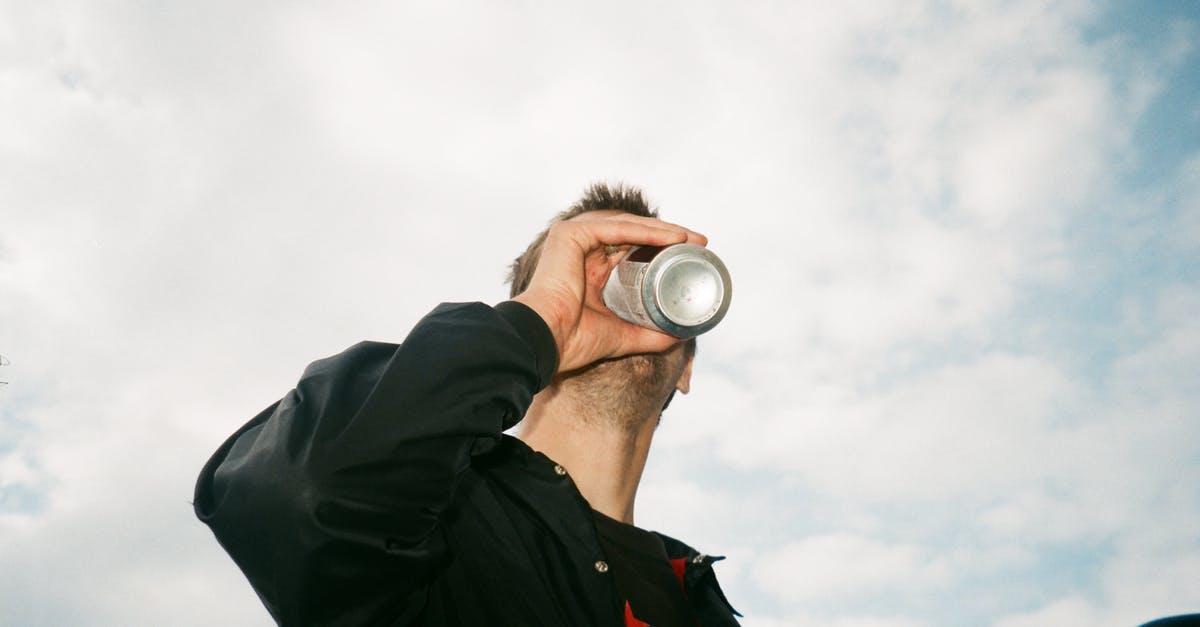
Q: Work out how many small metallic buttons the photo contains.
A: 3